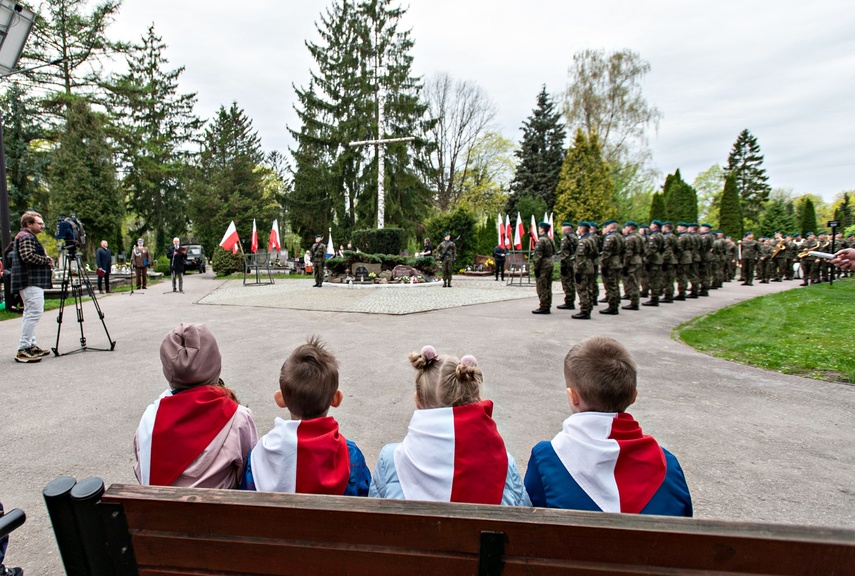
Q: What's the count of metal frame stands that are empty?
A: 2